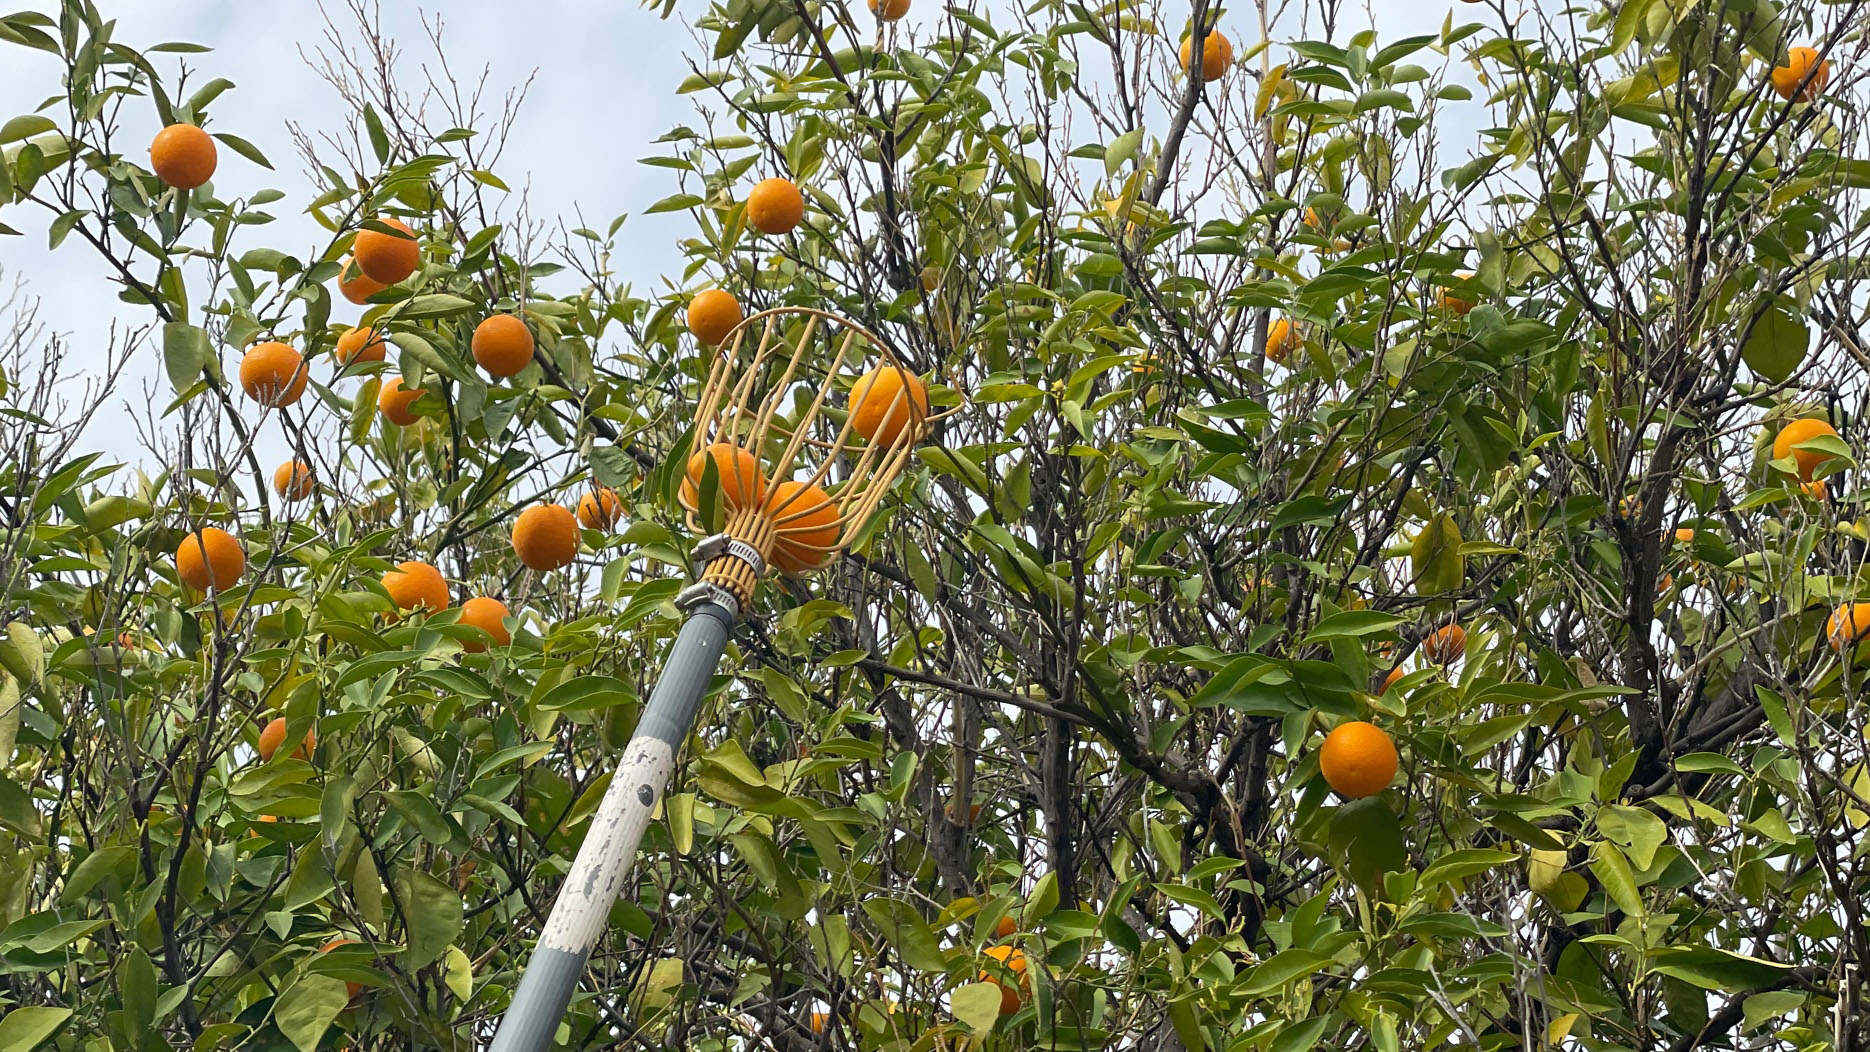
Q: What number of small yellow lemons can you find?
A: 0